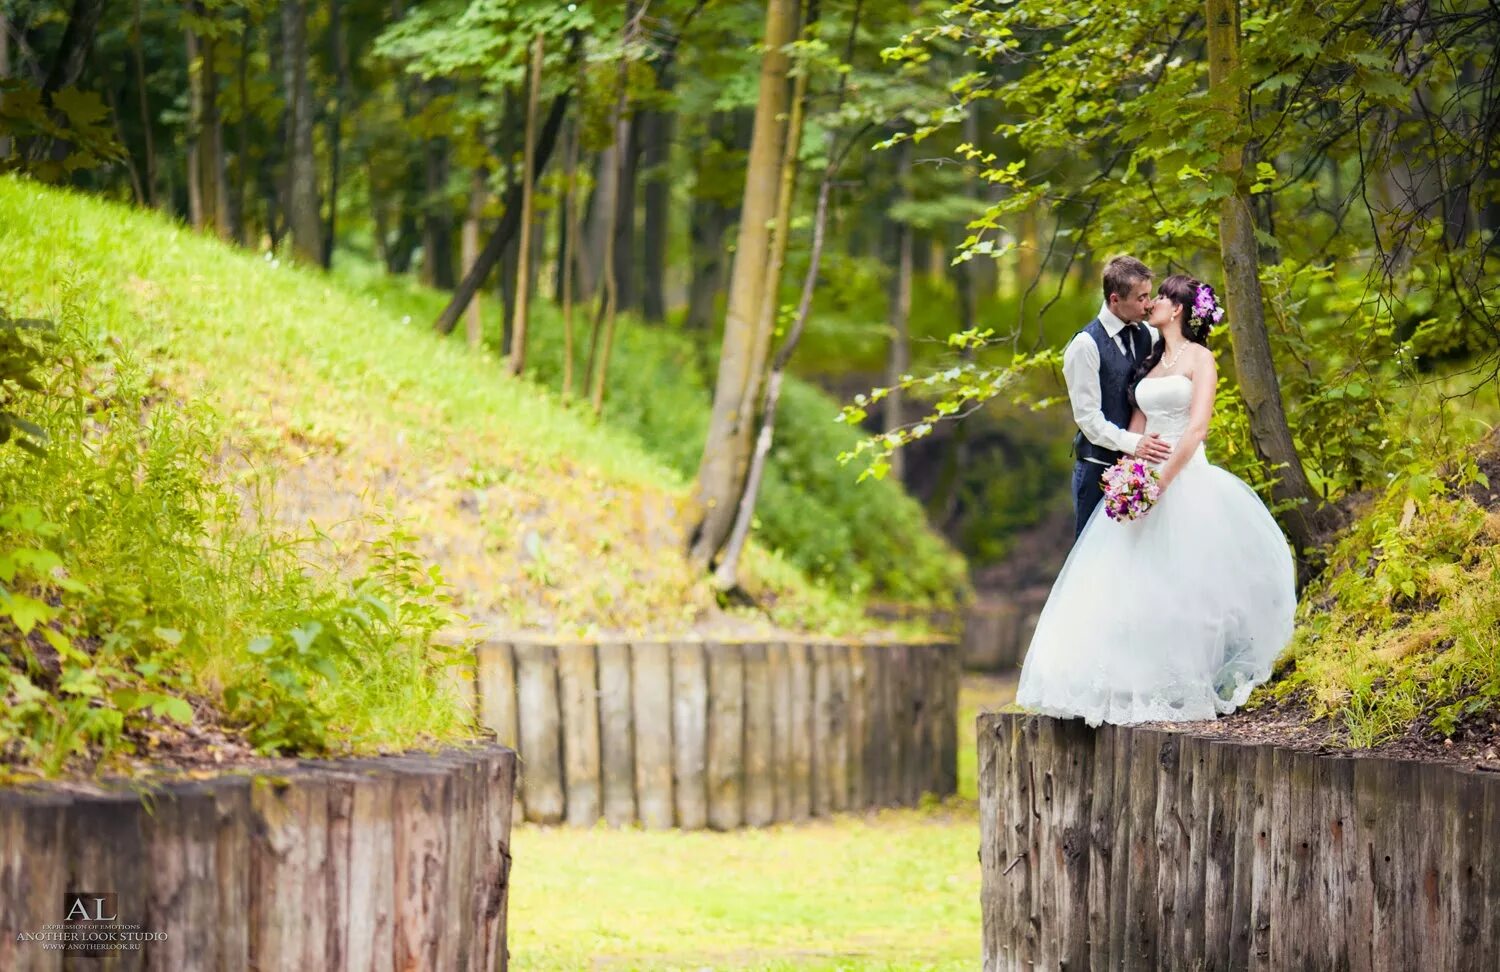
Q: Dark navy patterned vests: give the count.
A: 1